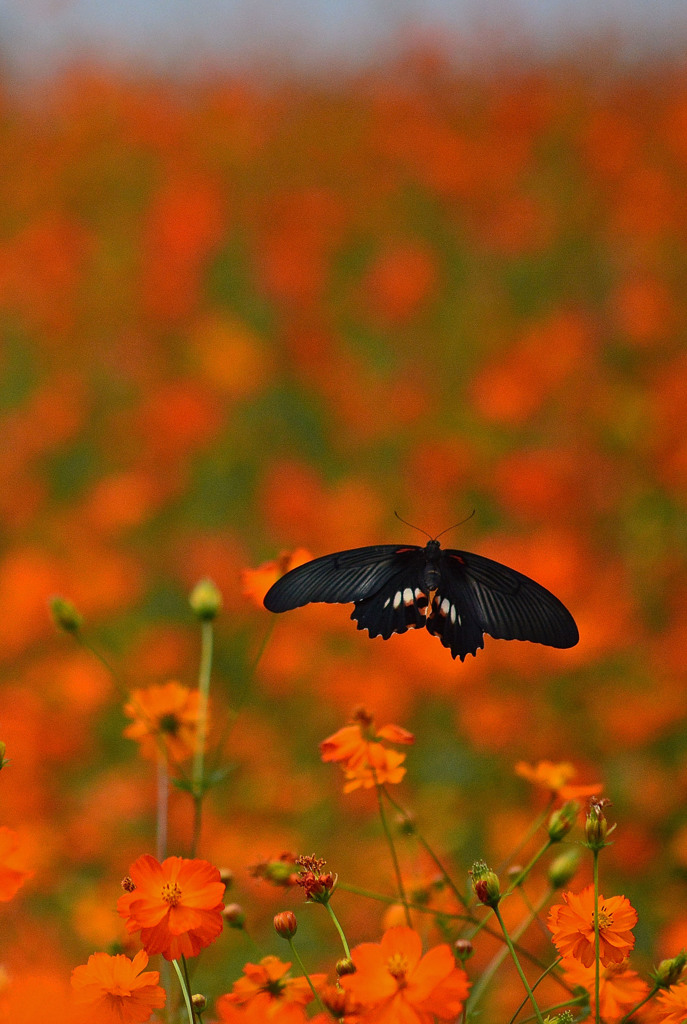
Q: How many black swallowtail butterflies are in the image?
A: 1